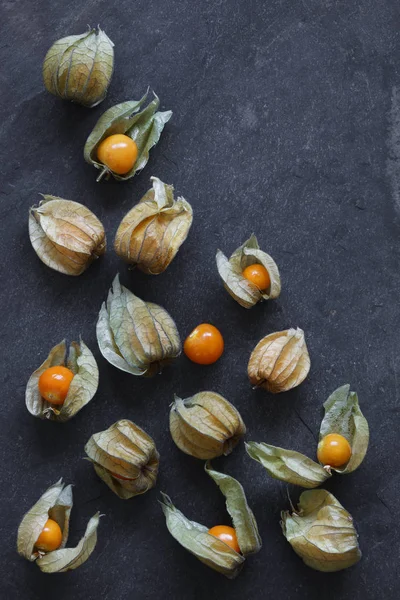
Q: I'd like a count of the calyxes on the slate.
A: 14